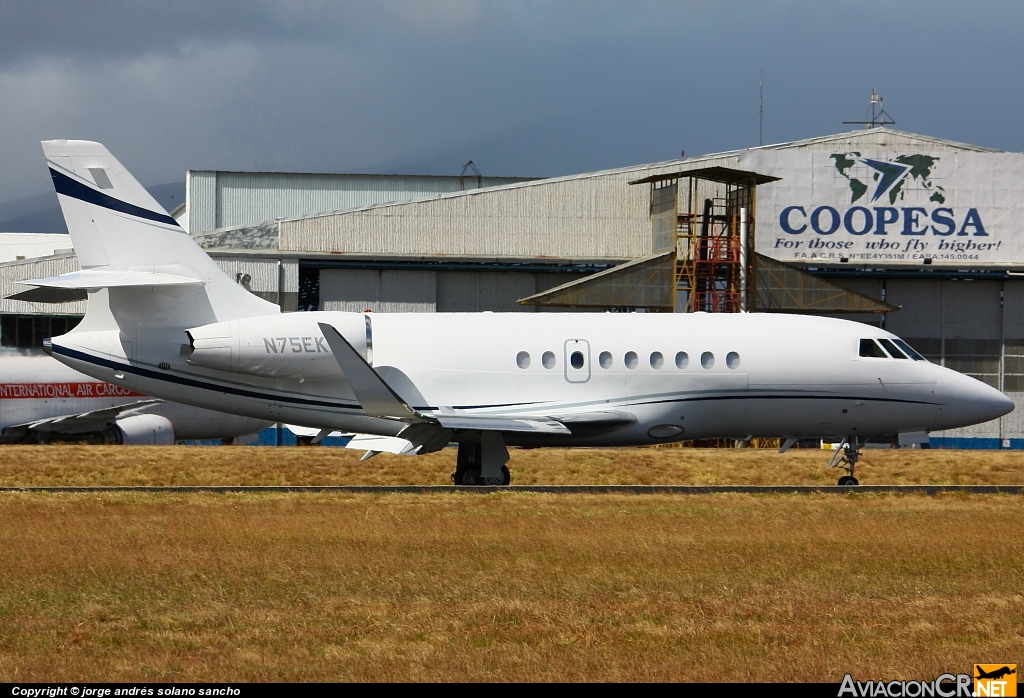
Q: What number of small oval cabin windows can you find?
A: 9